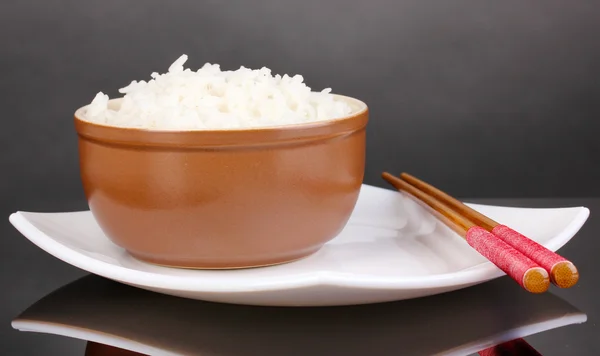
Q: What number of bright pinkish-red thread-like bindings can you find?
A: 2